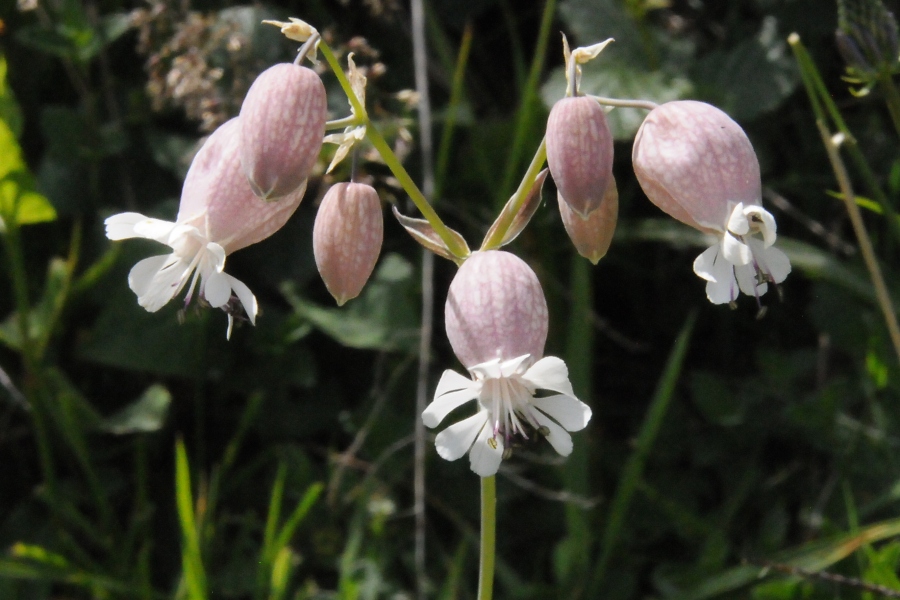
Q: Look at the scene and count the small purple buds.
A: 4